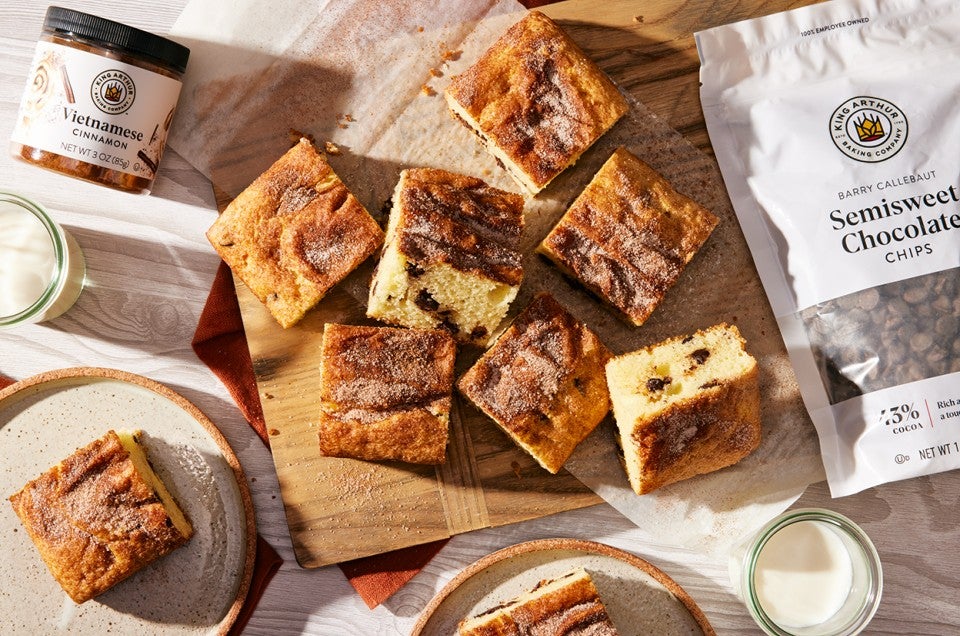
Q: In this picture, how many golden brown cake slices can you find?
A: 9